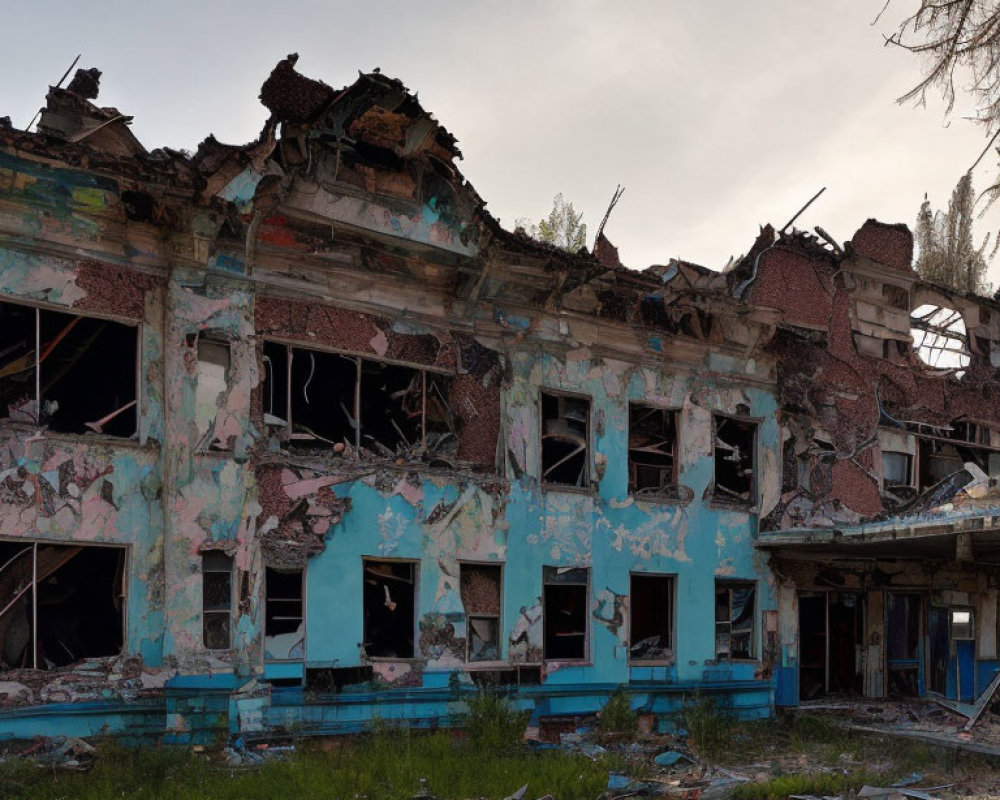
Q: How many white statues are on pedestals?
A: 0